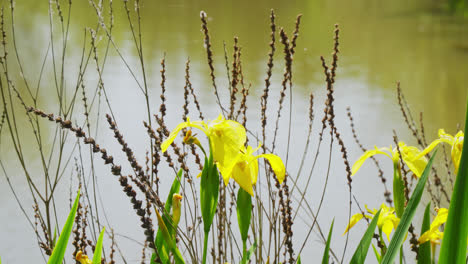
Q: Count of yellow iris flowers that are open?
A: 6